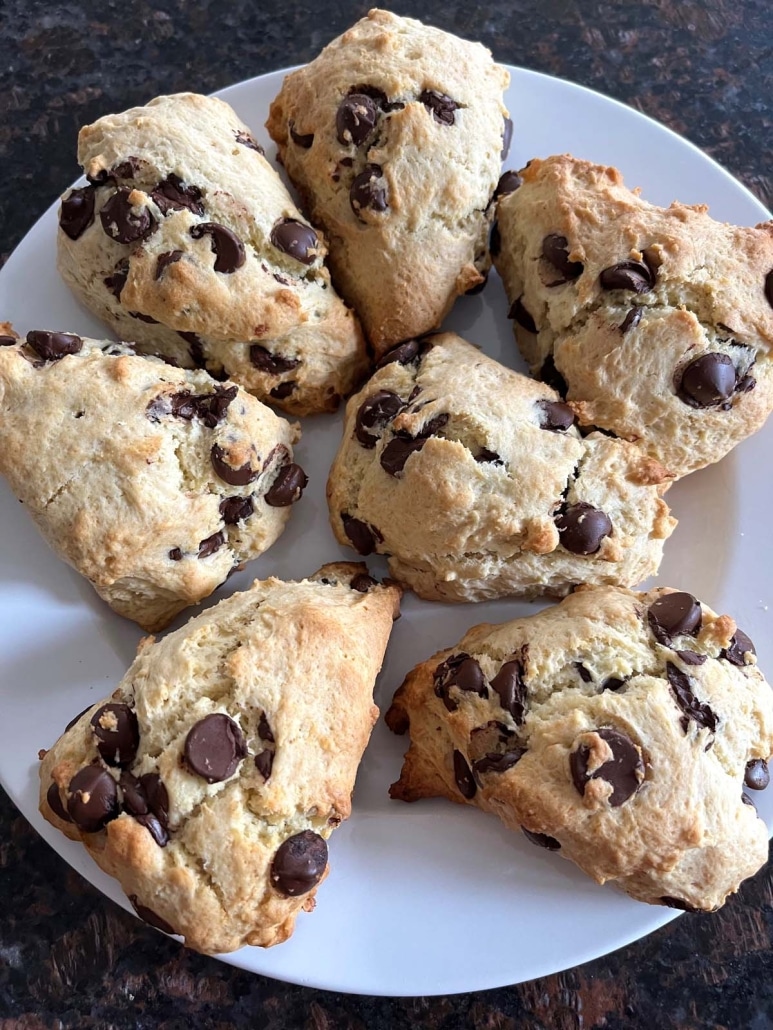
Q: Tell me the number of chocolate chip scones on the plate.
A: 7